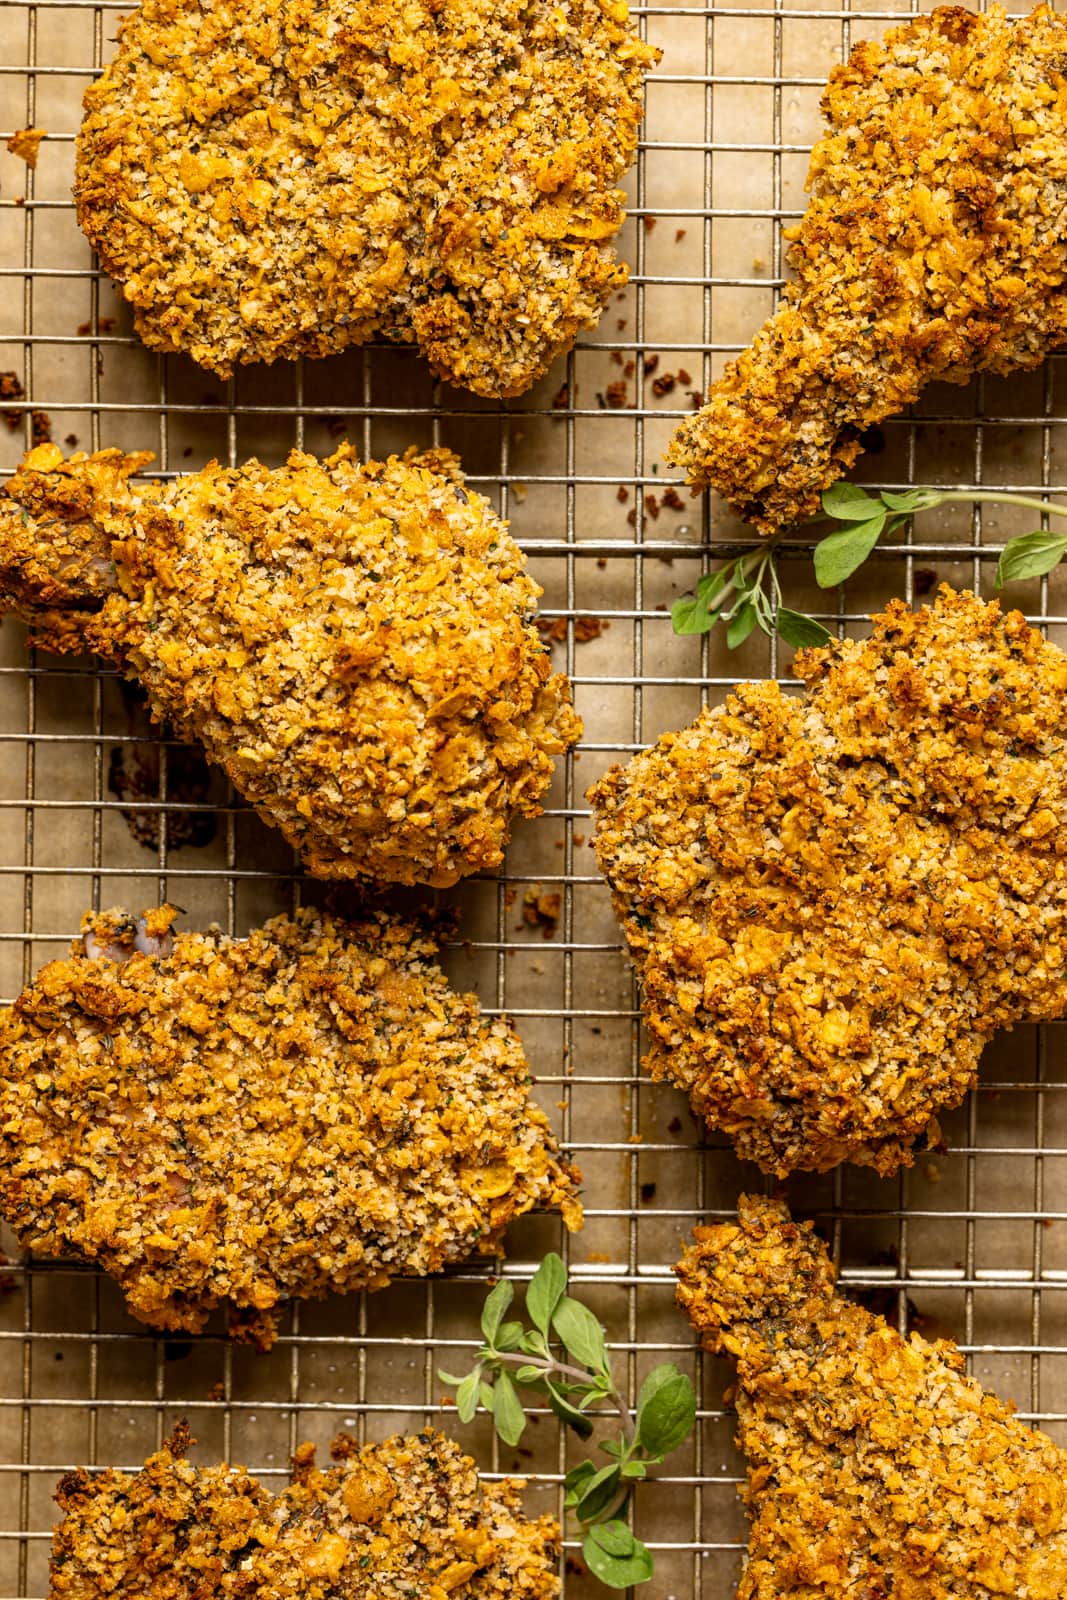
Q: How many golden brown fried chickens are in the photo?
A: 7